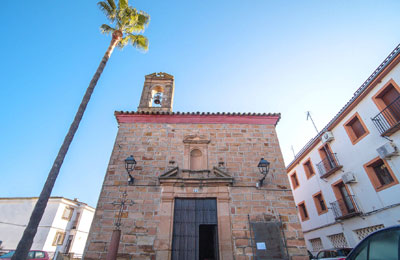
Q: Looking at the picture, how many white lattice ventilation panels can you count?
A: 3